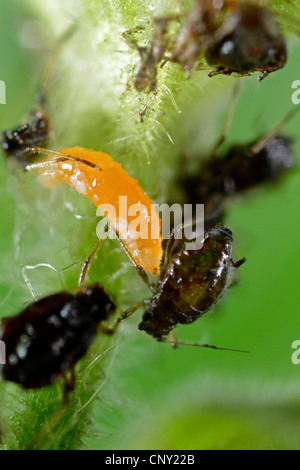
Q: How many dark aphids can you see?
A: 5